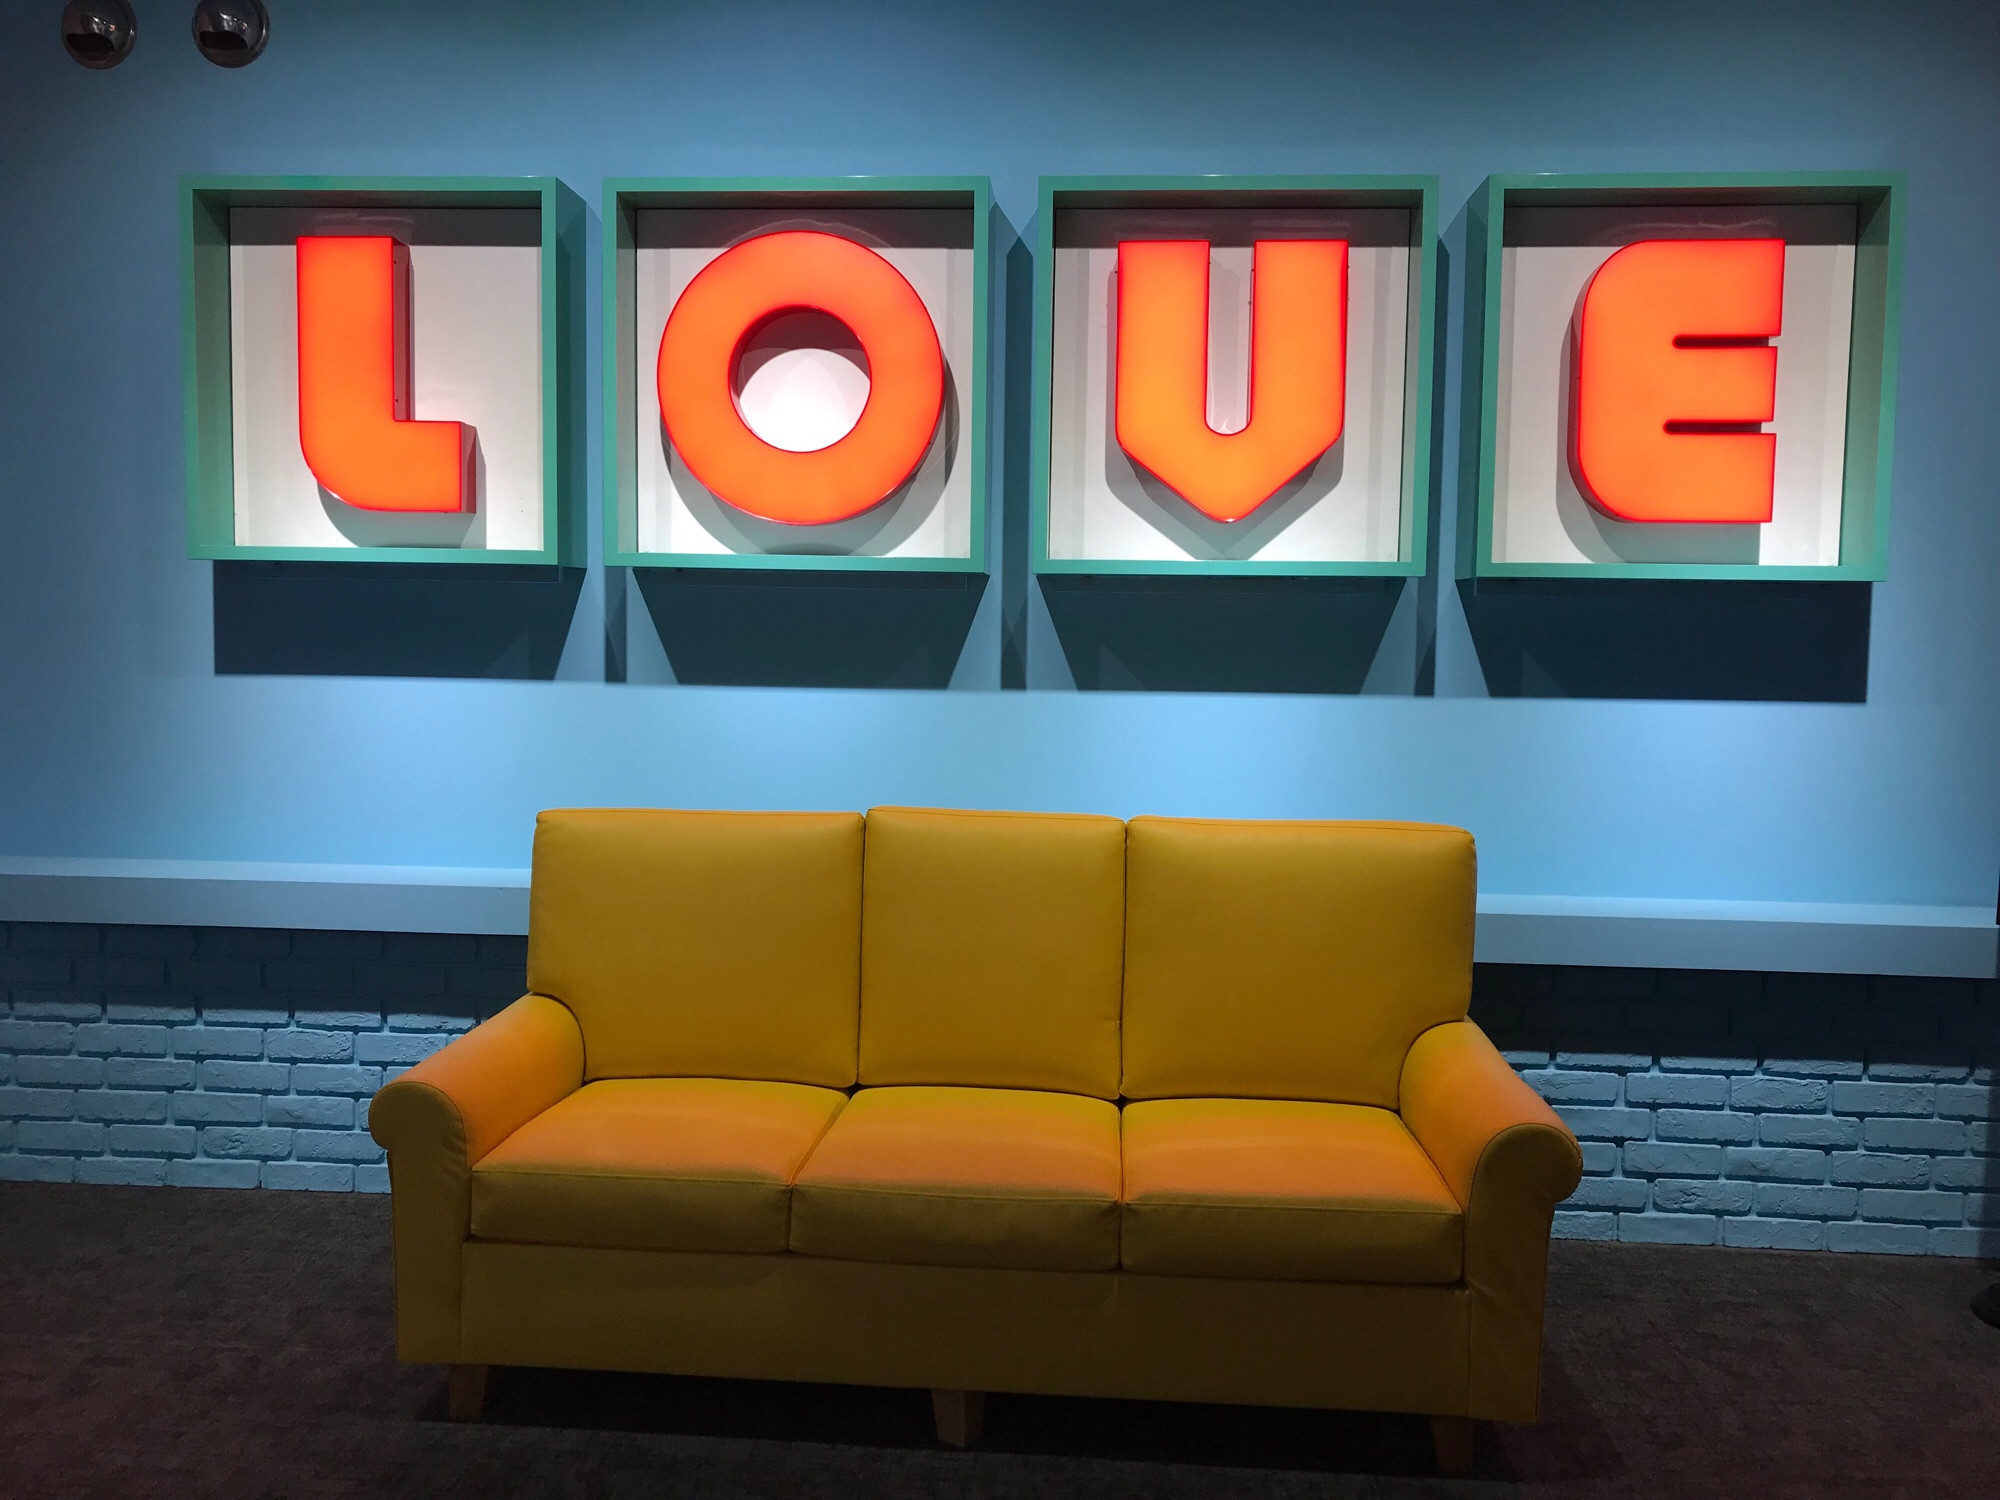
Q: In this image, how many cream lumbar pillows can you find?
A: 0